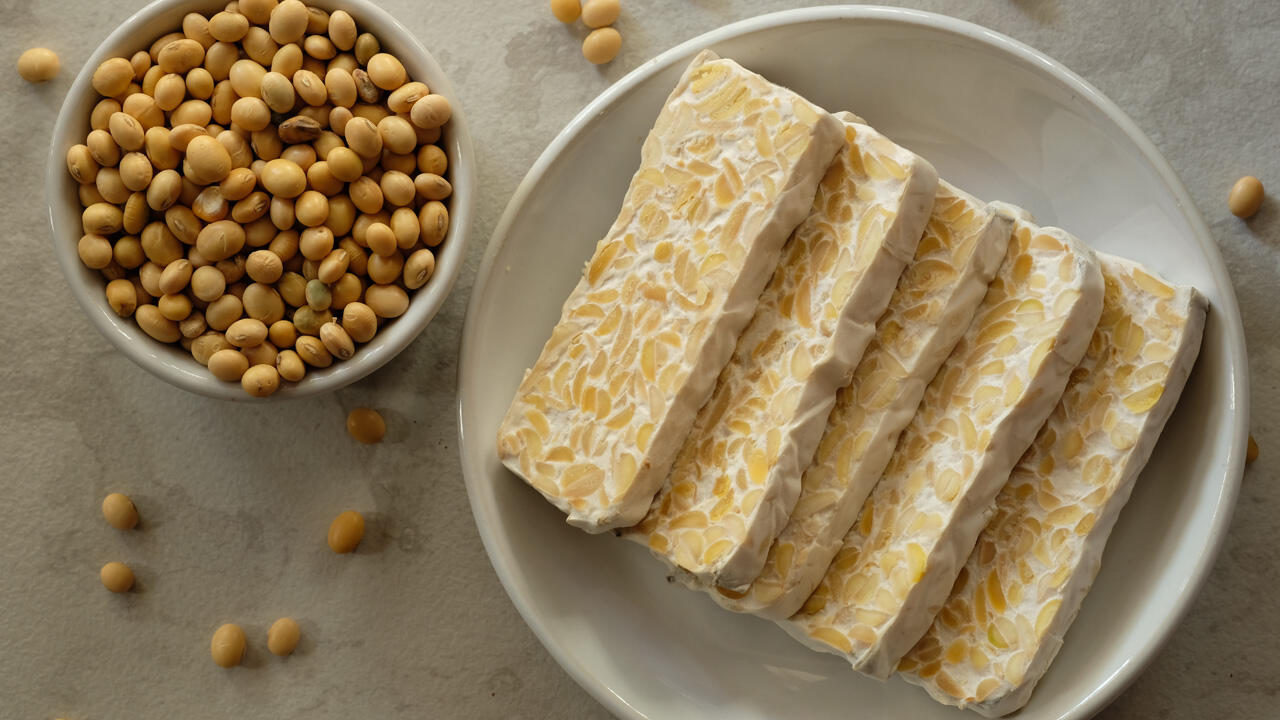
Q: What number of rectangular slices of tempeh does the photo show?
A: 5